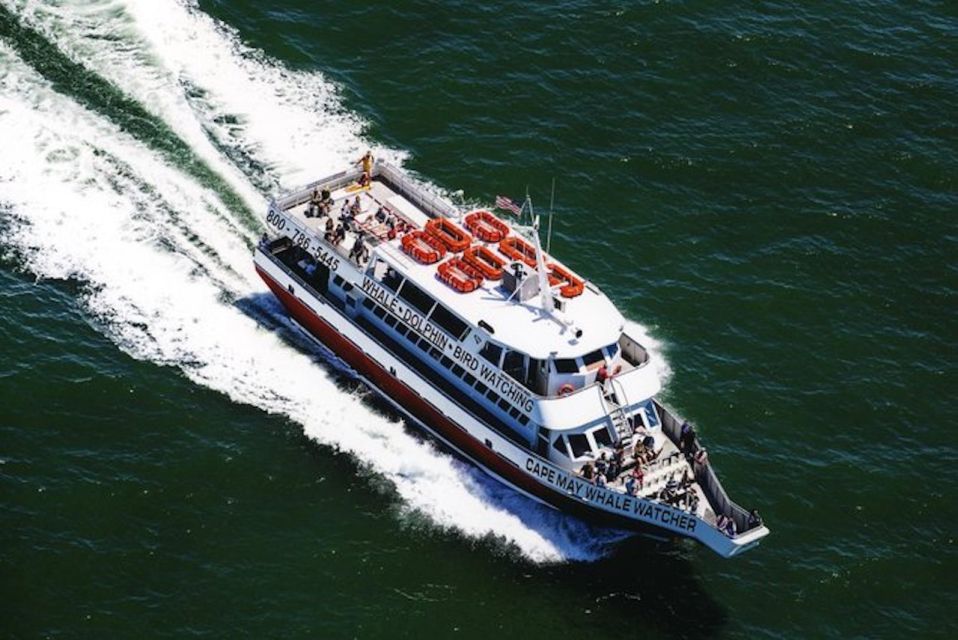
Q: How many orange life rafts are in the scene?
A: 7